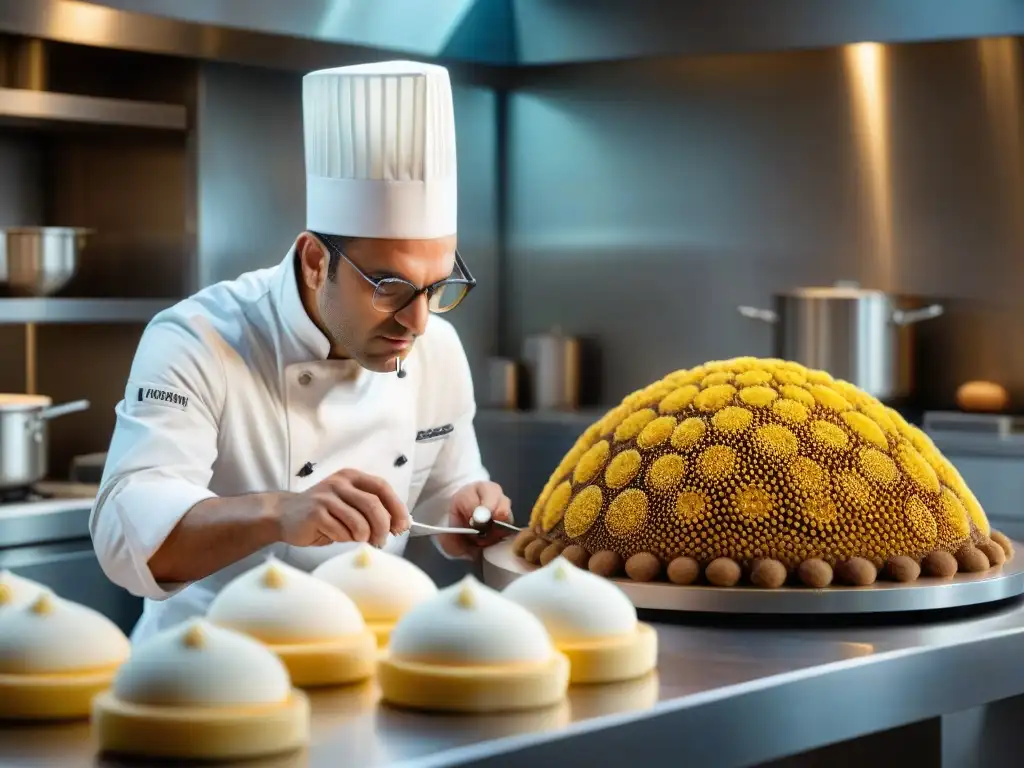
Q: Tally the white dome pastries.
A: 7